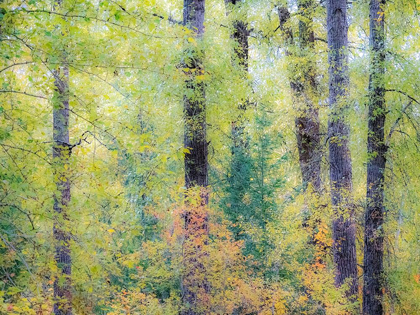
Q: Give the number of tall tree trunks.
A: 6